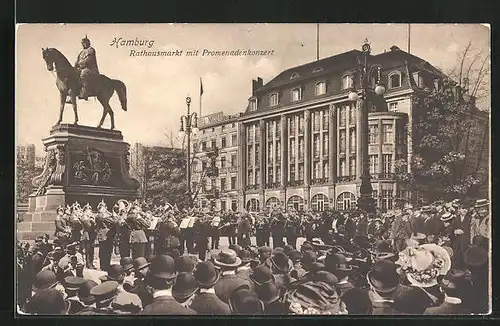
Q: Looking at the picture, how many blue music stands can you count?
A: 0